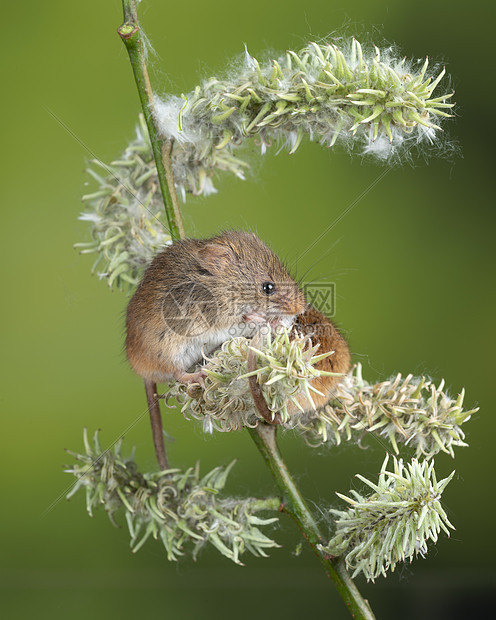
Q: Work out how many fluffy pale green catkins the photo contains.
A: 6